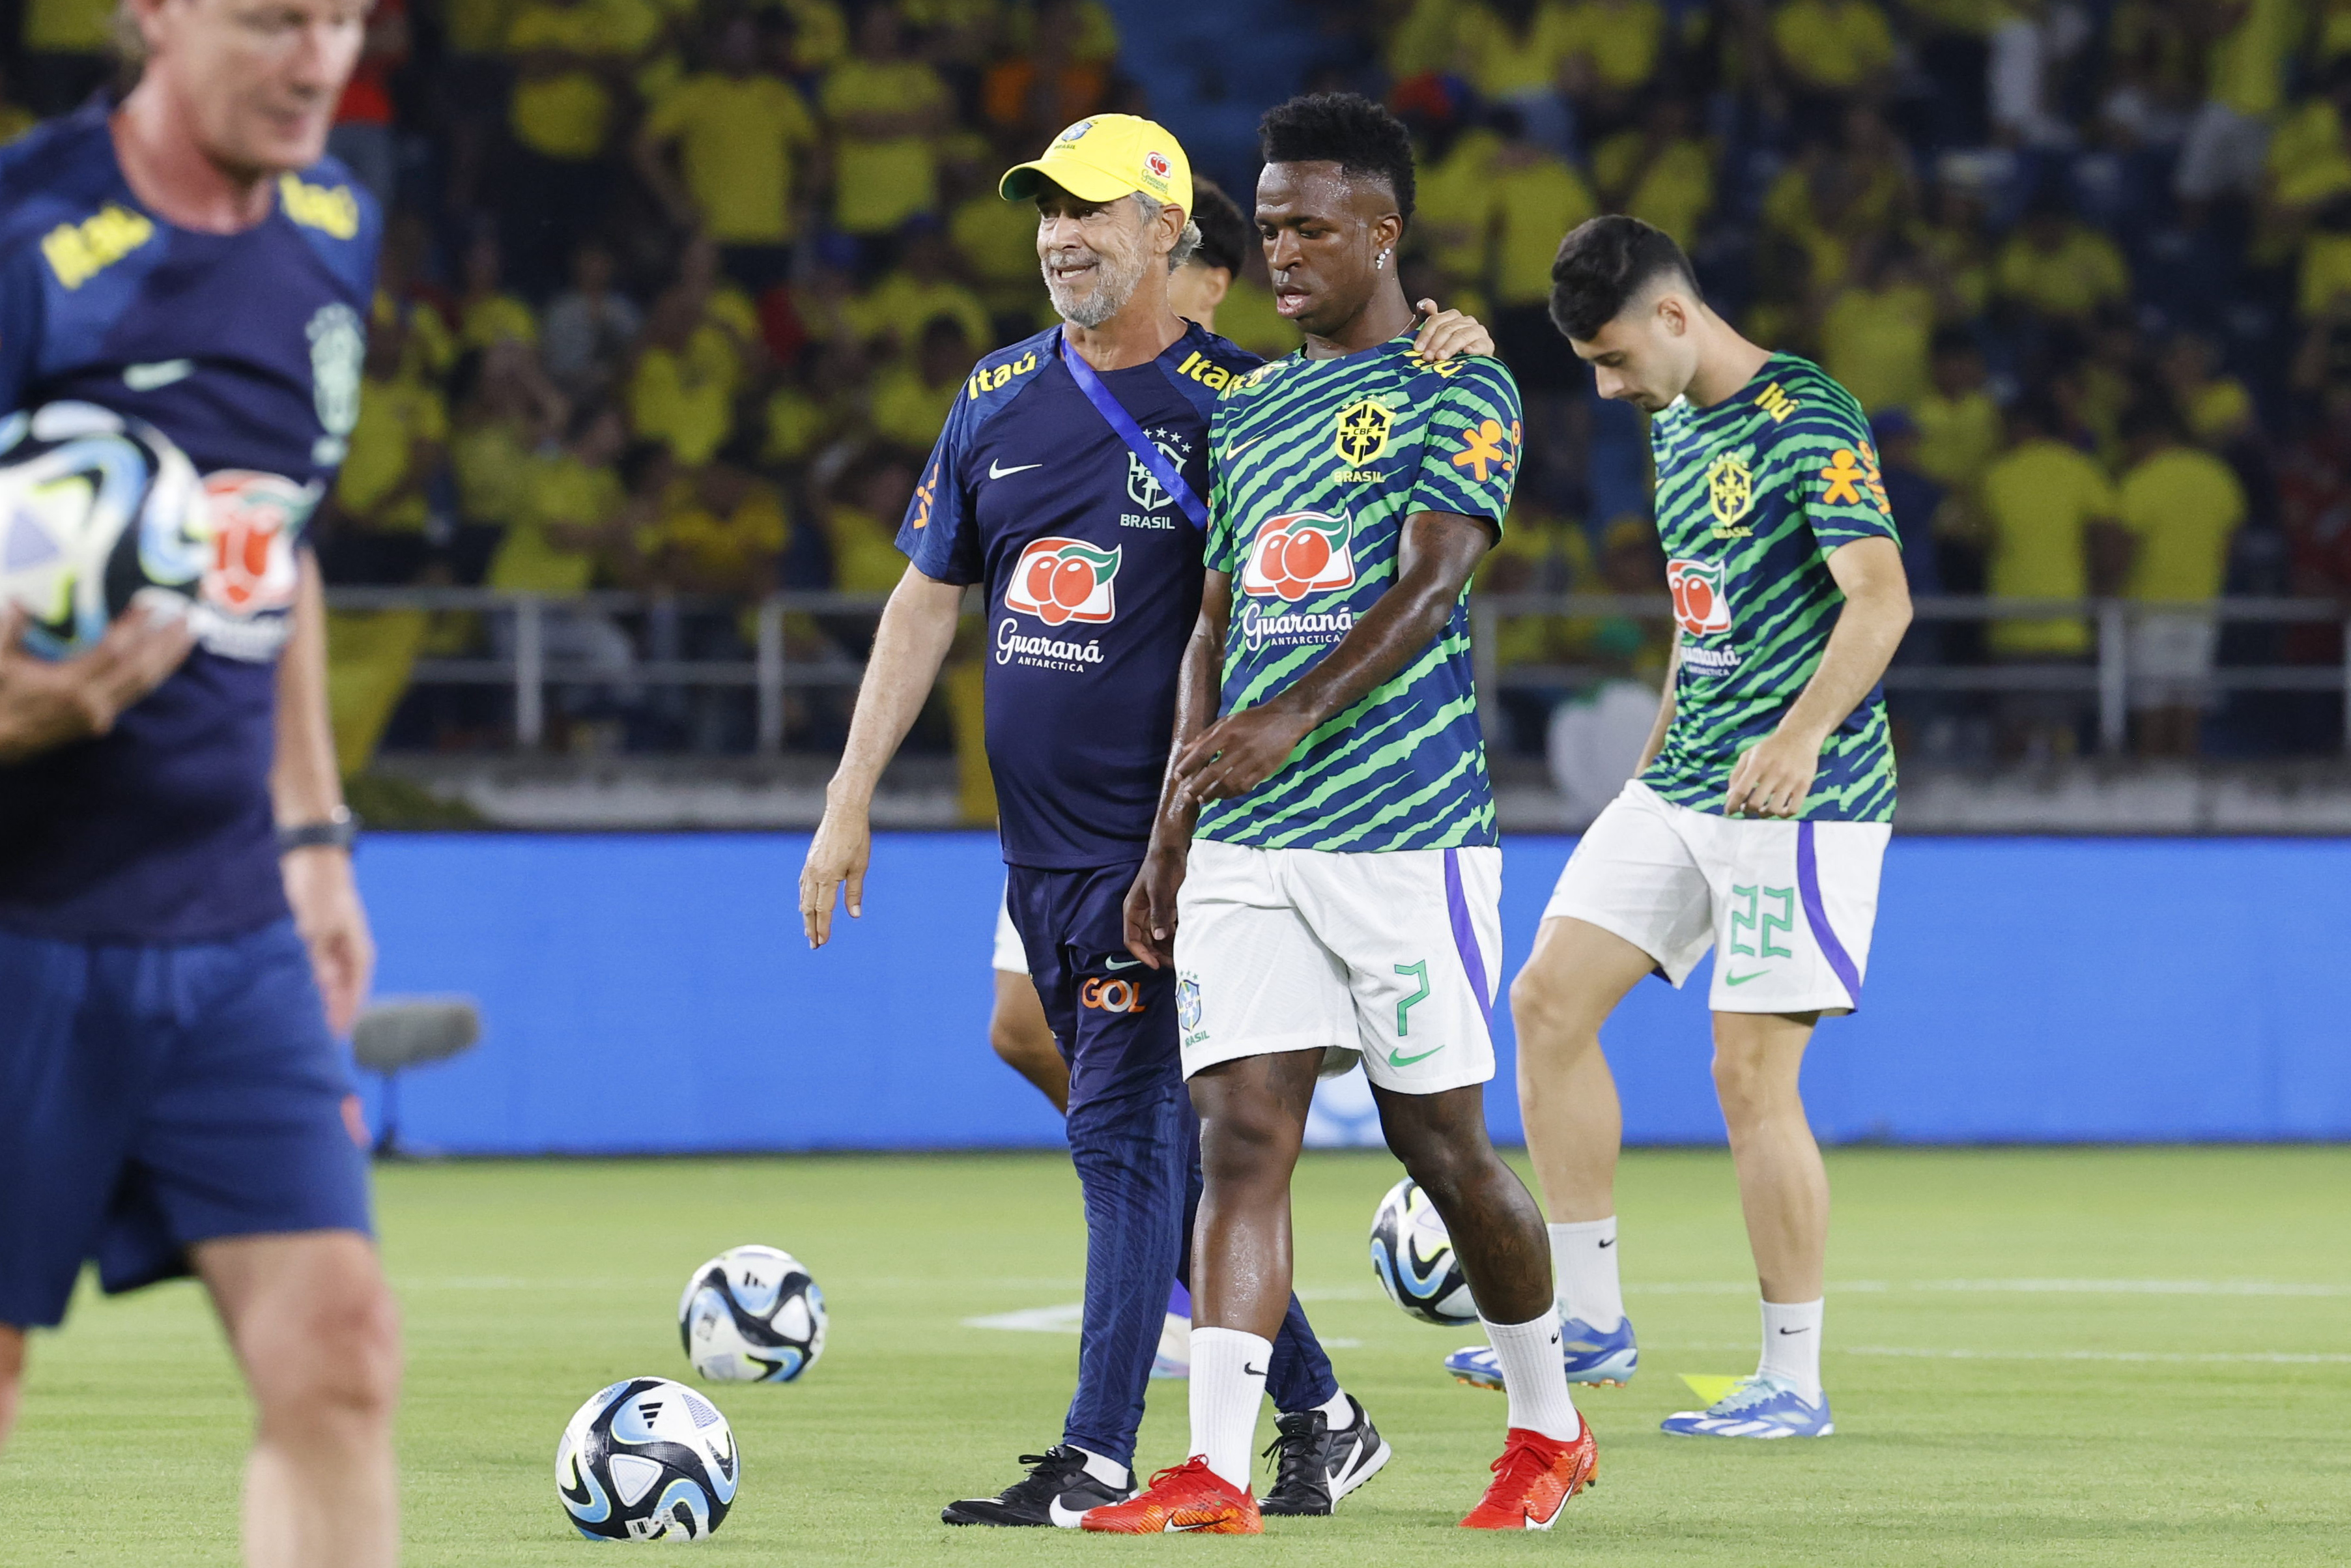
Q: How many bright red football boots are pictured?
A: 2